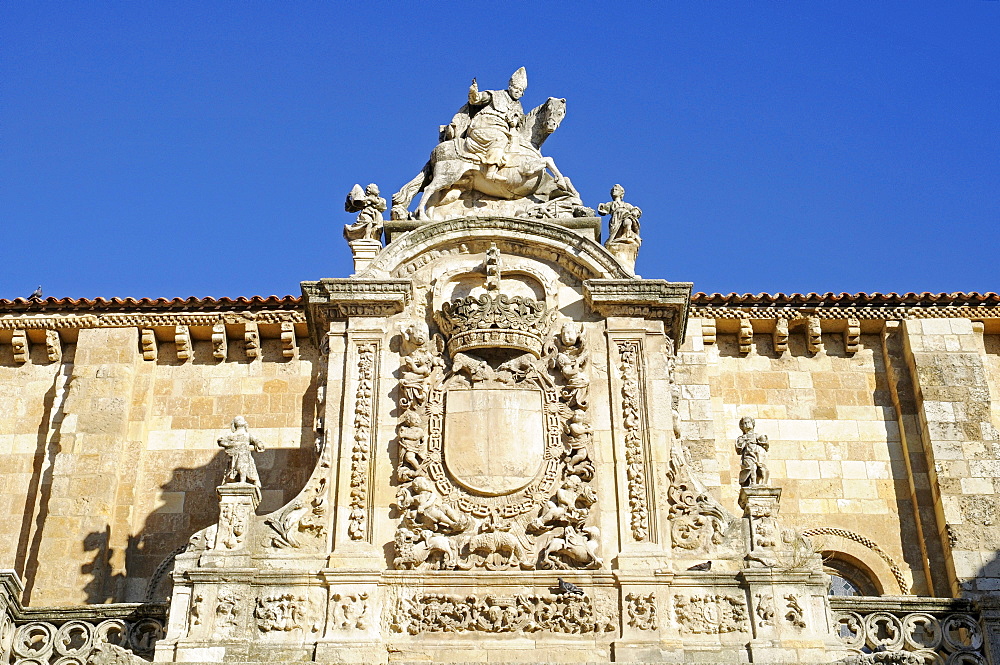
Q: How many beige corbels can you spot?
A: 12